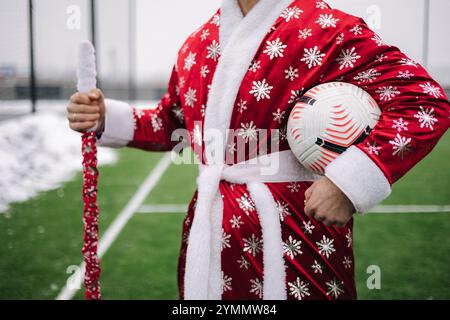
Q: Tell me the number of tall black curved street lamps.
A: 0